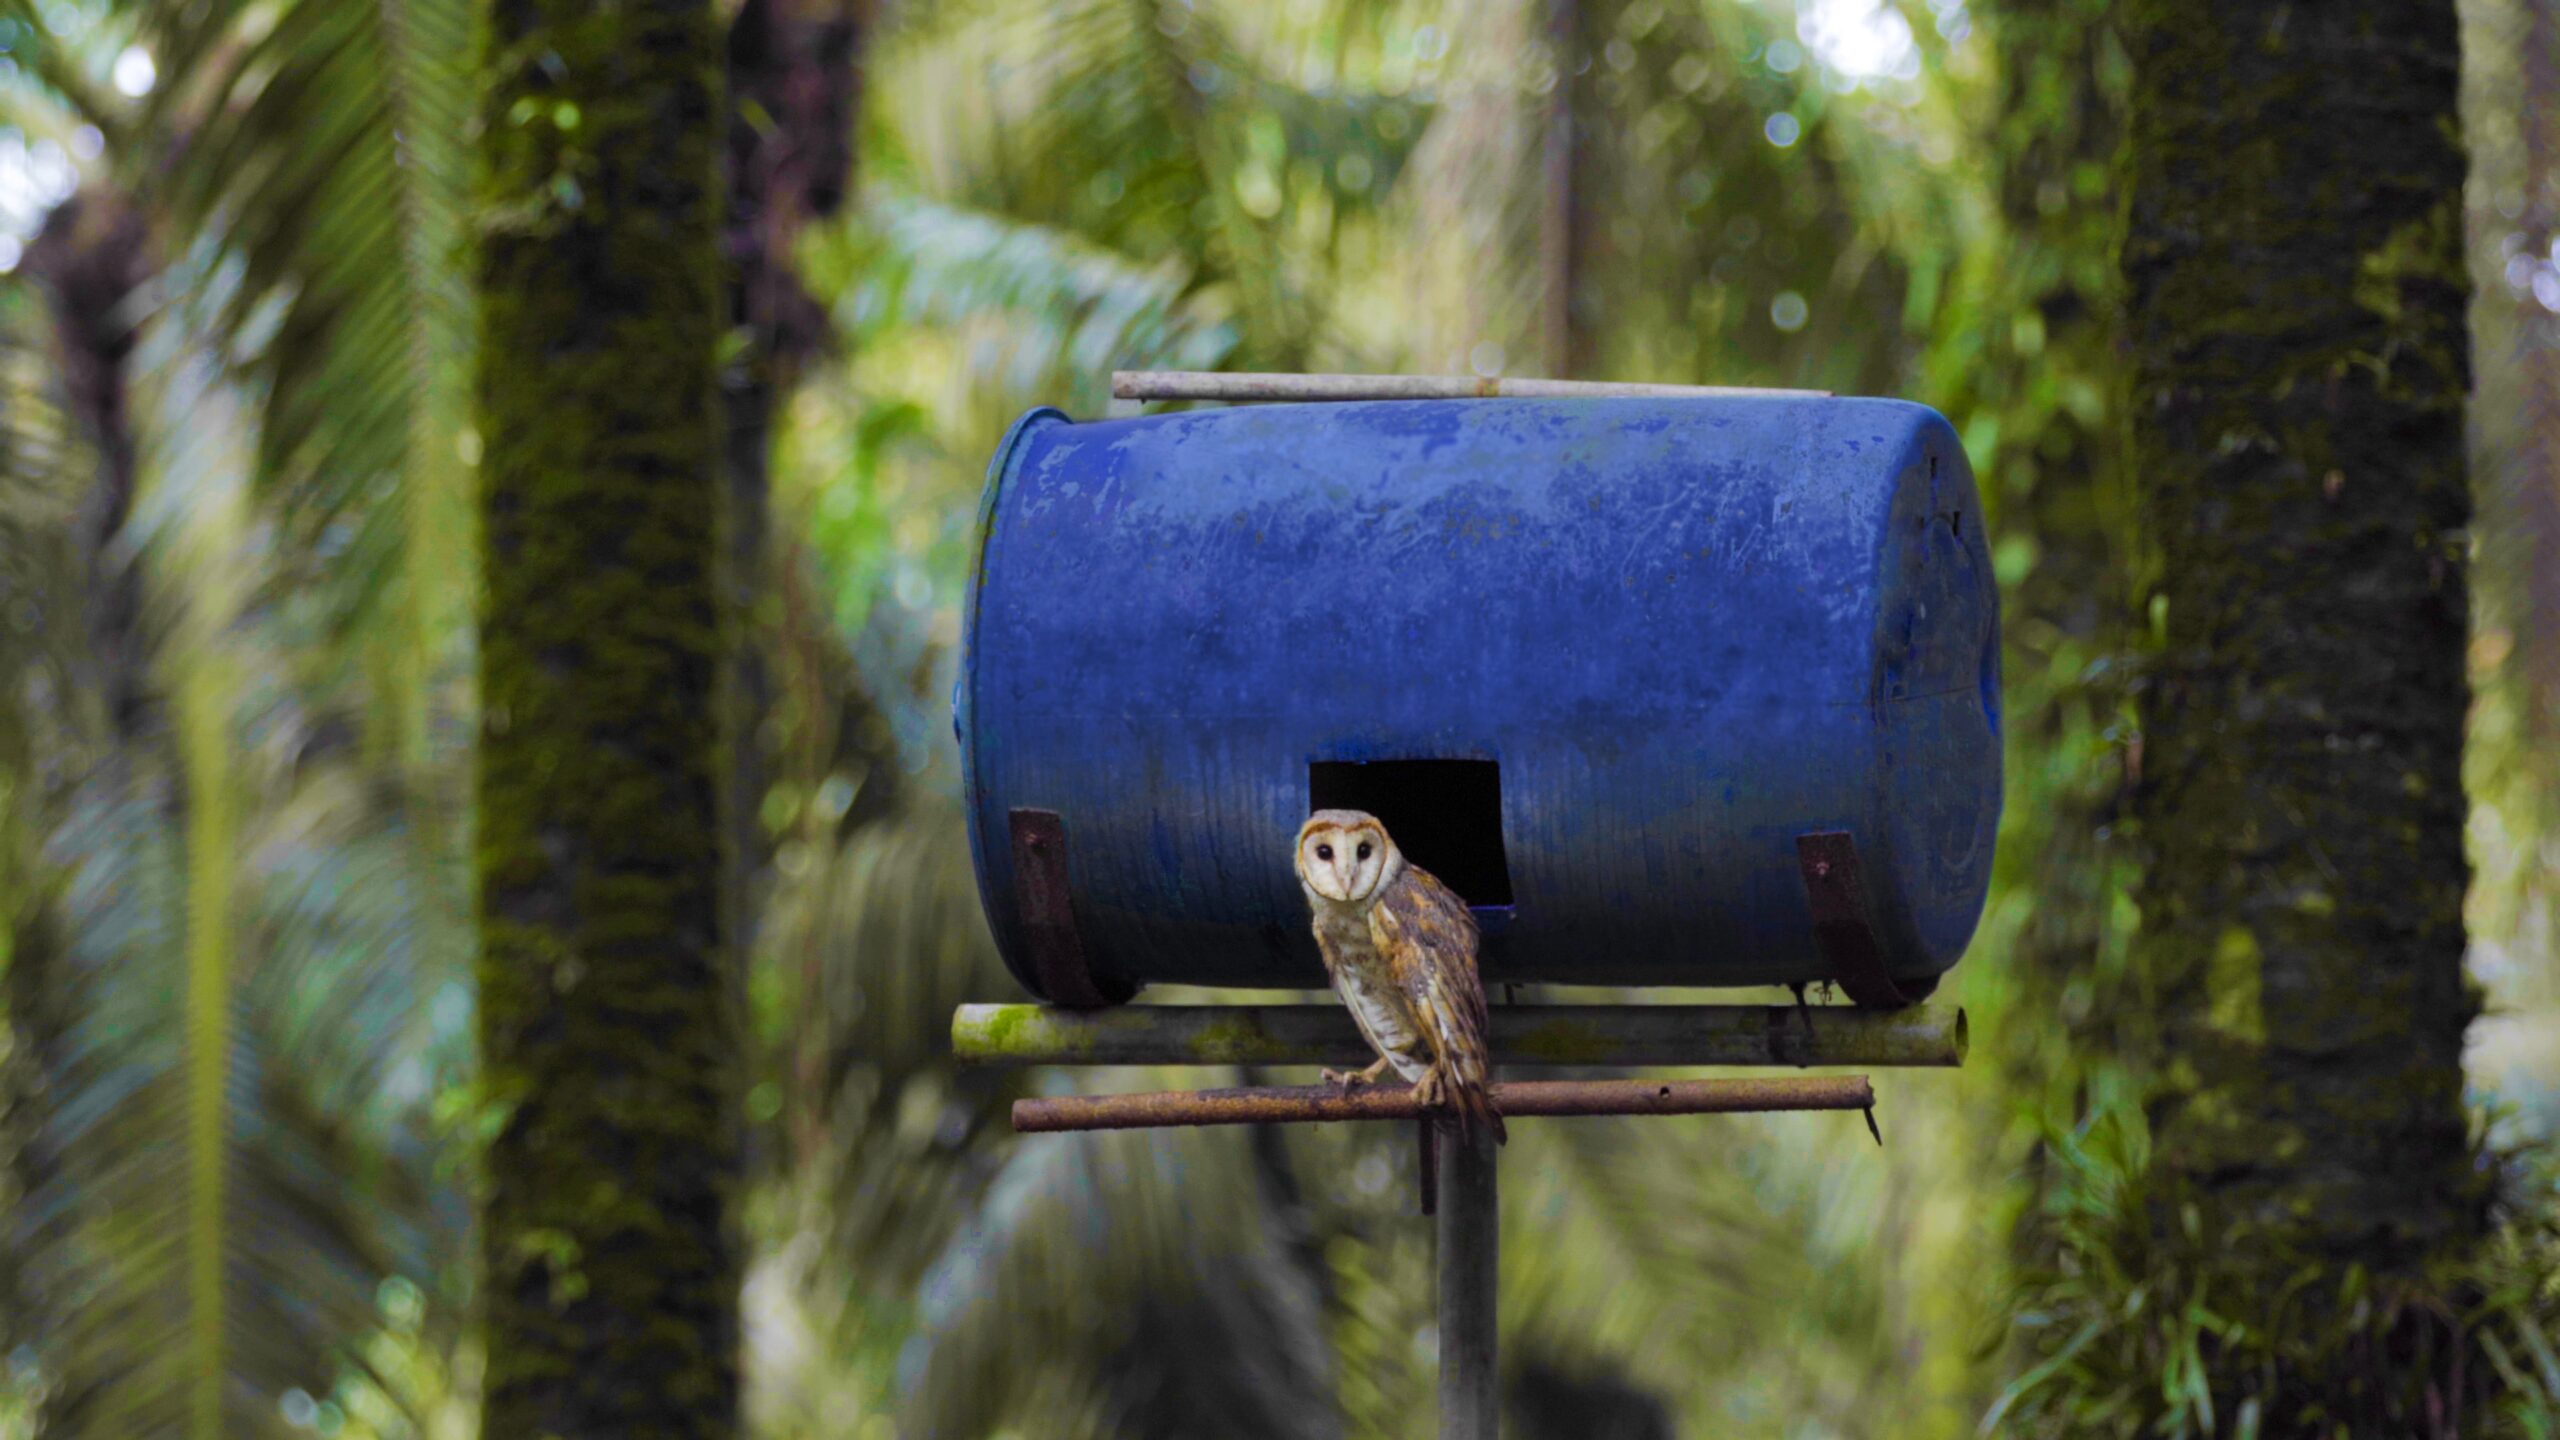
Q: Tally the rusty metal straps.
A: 2